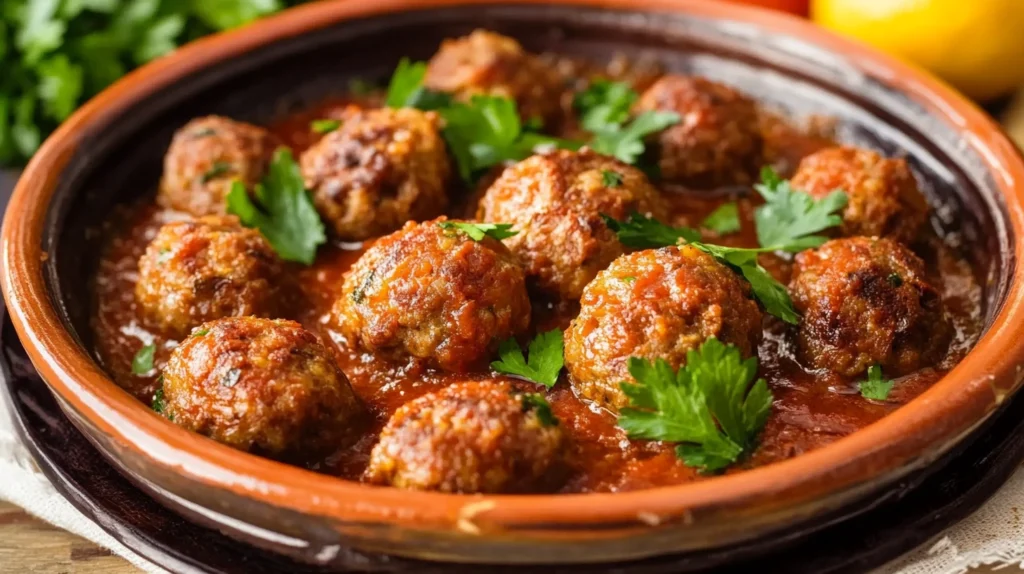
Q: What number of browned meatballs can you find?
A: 12